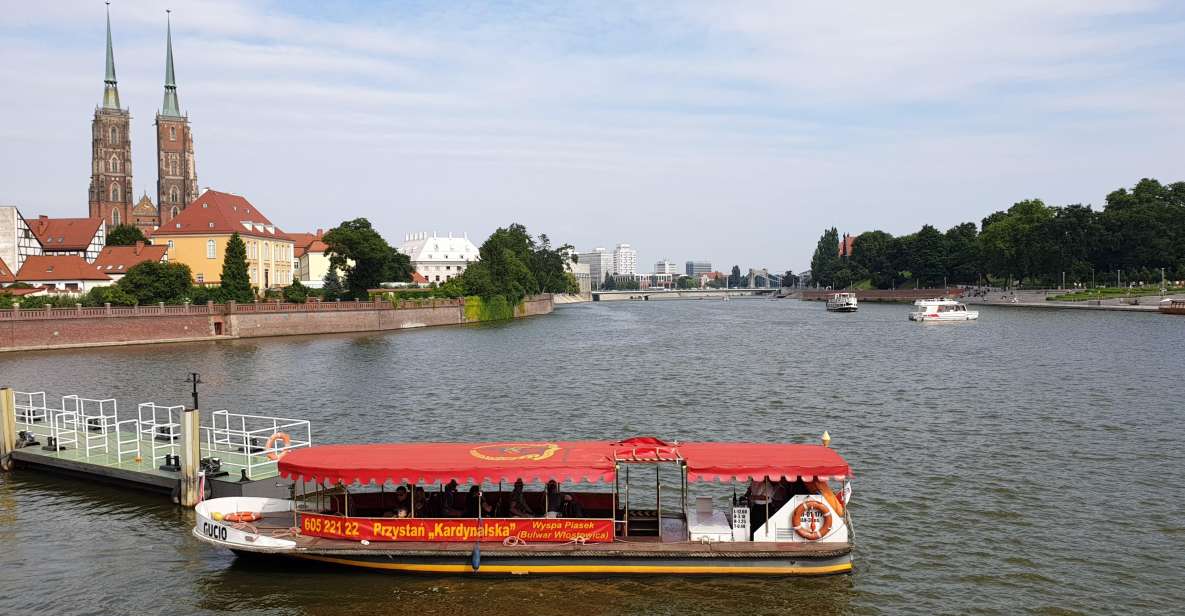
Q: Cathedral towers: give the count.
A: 2